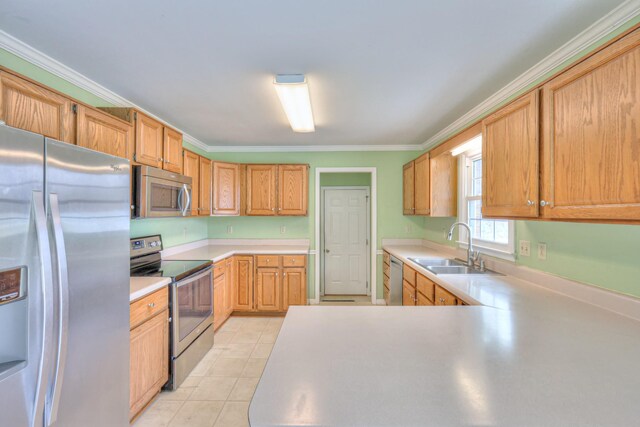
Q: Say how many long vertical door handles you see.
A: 2